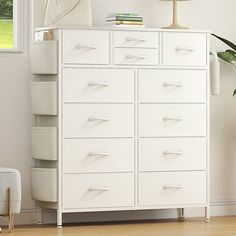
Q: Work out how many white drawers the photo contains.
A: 12